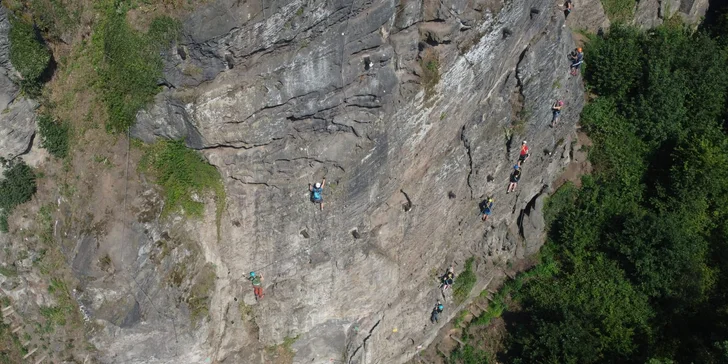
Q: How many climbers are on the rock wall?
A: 10